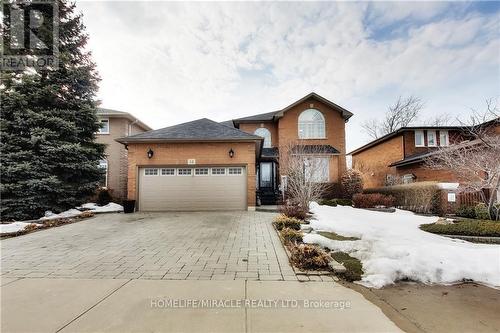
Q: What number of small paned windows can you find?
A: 6